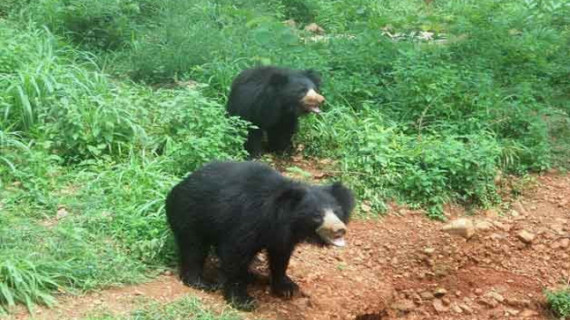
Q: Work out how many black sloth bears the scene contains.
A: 2